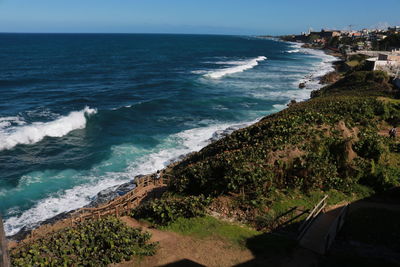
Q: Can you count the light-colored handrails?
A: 2